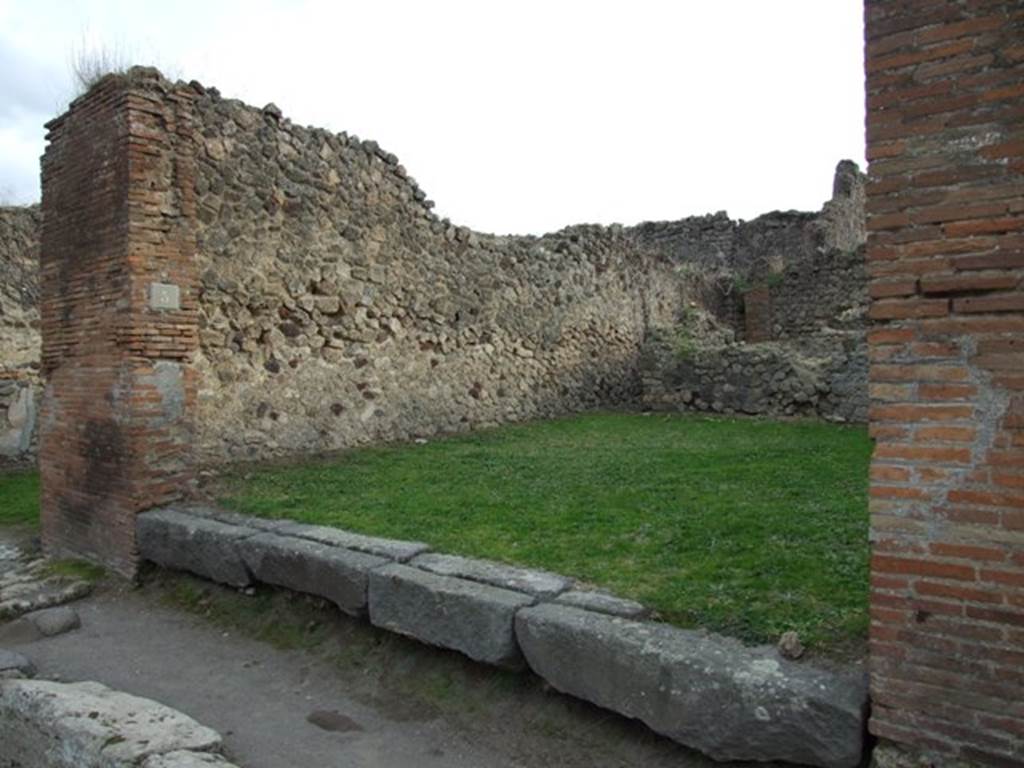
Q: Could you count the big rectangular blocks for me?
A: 4